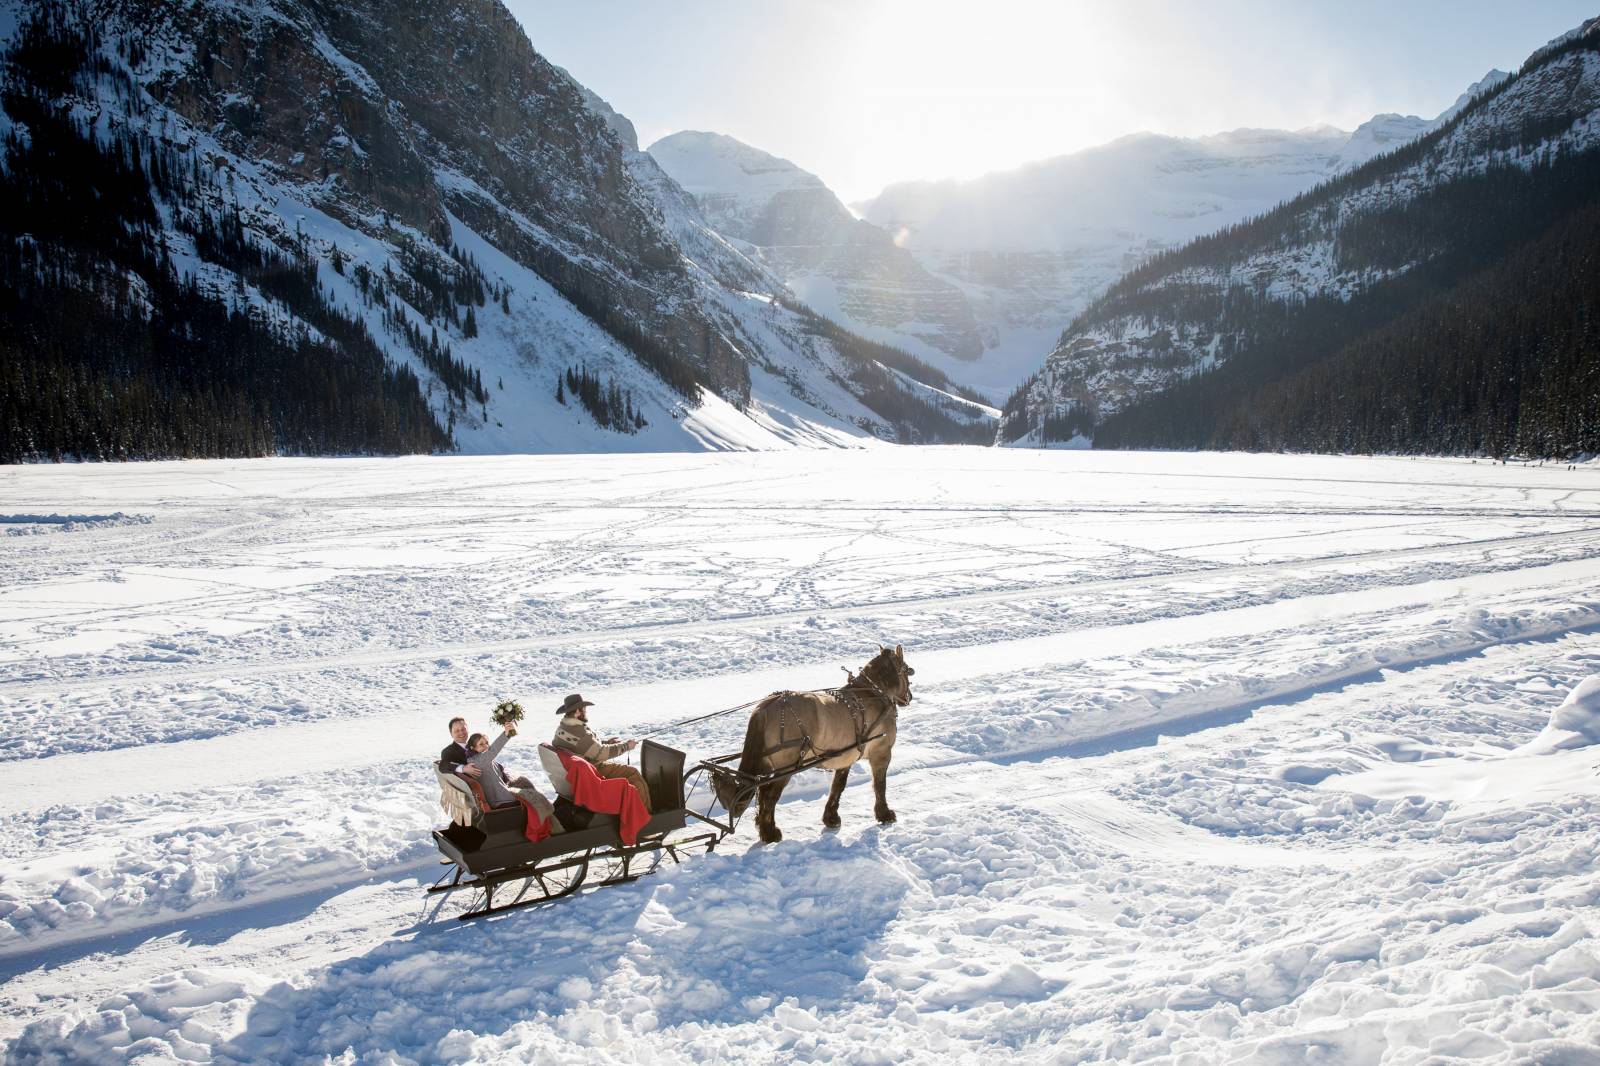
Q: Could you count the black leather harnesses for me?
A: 1